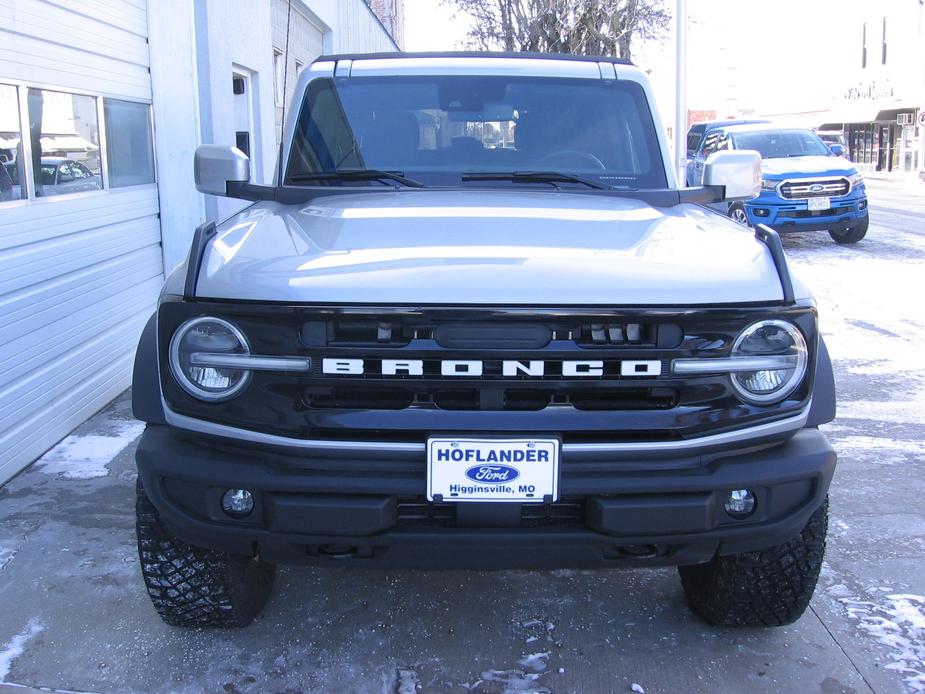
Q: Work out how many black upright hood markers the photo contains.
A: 2